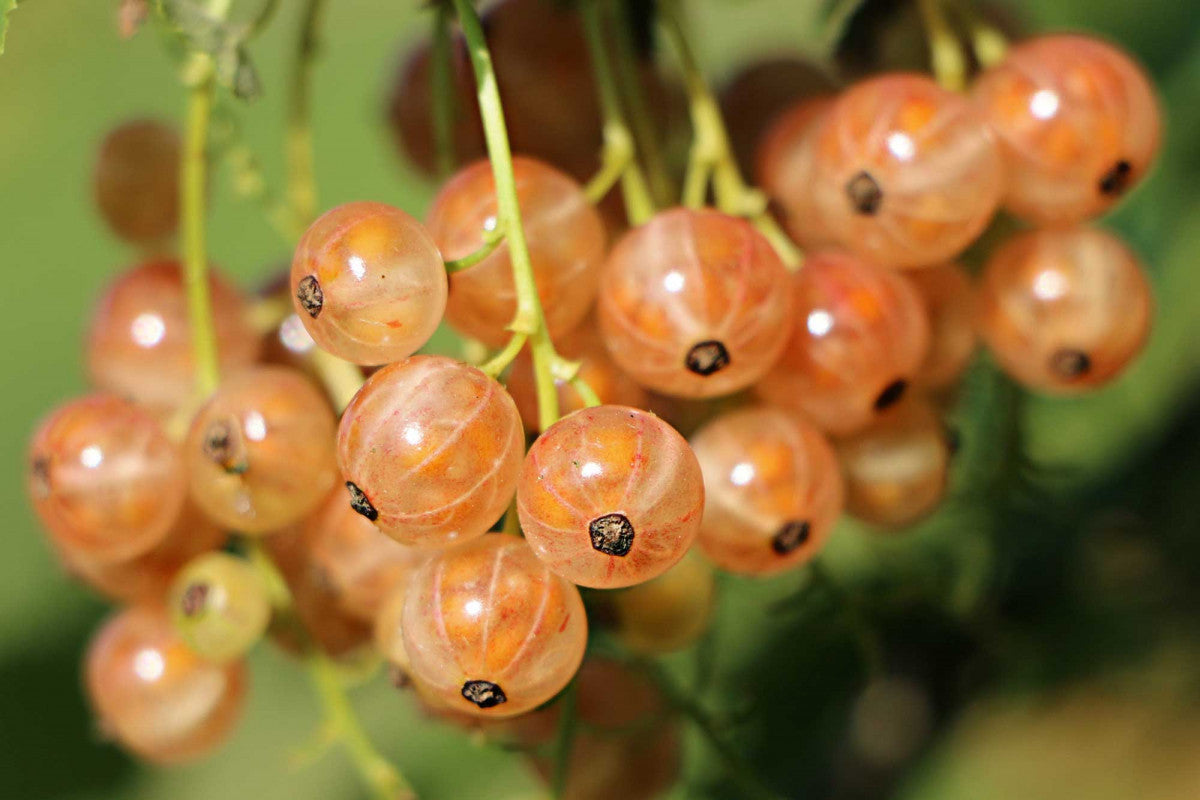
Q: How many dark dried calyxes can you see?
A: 13